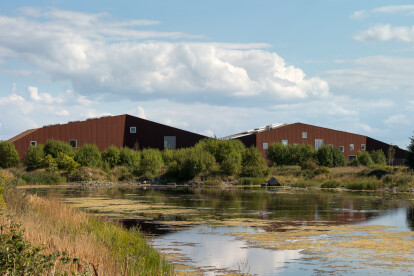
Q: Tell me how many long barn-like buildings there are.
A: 2